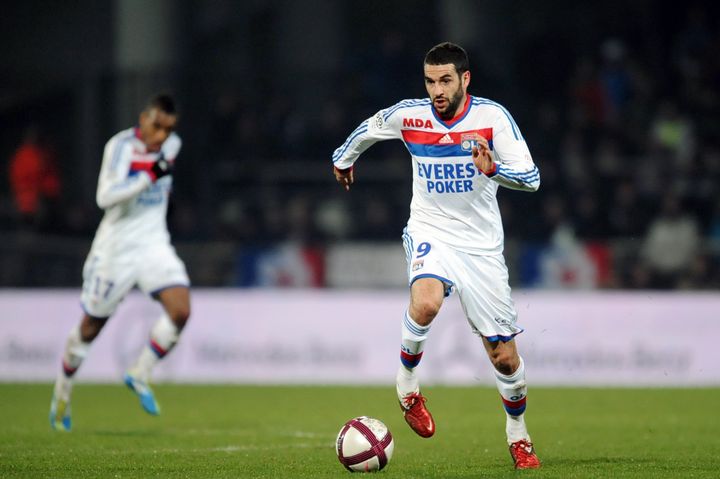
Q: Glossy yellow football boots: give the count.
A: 0